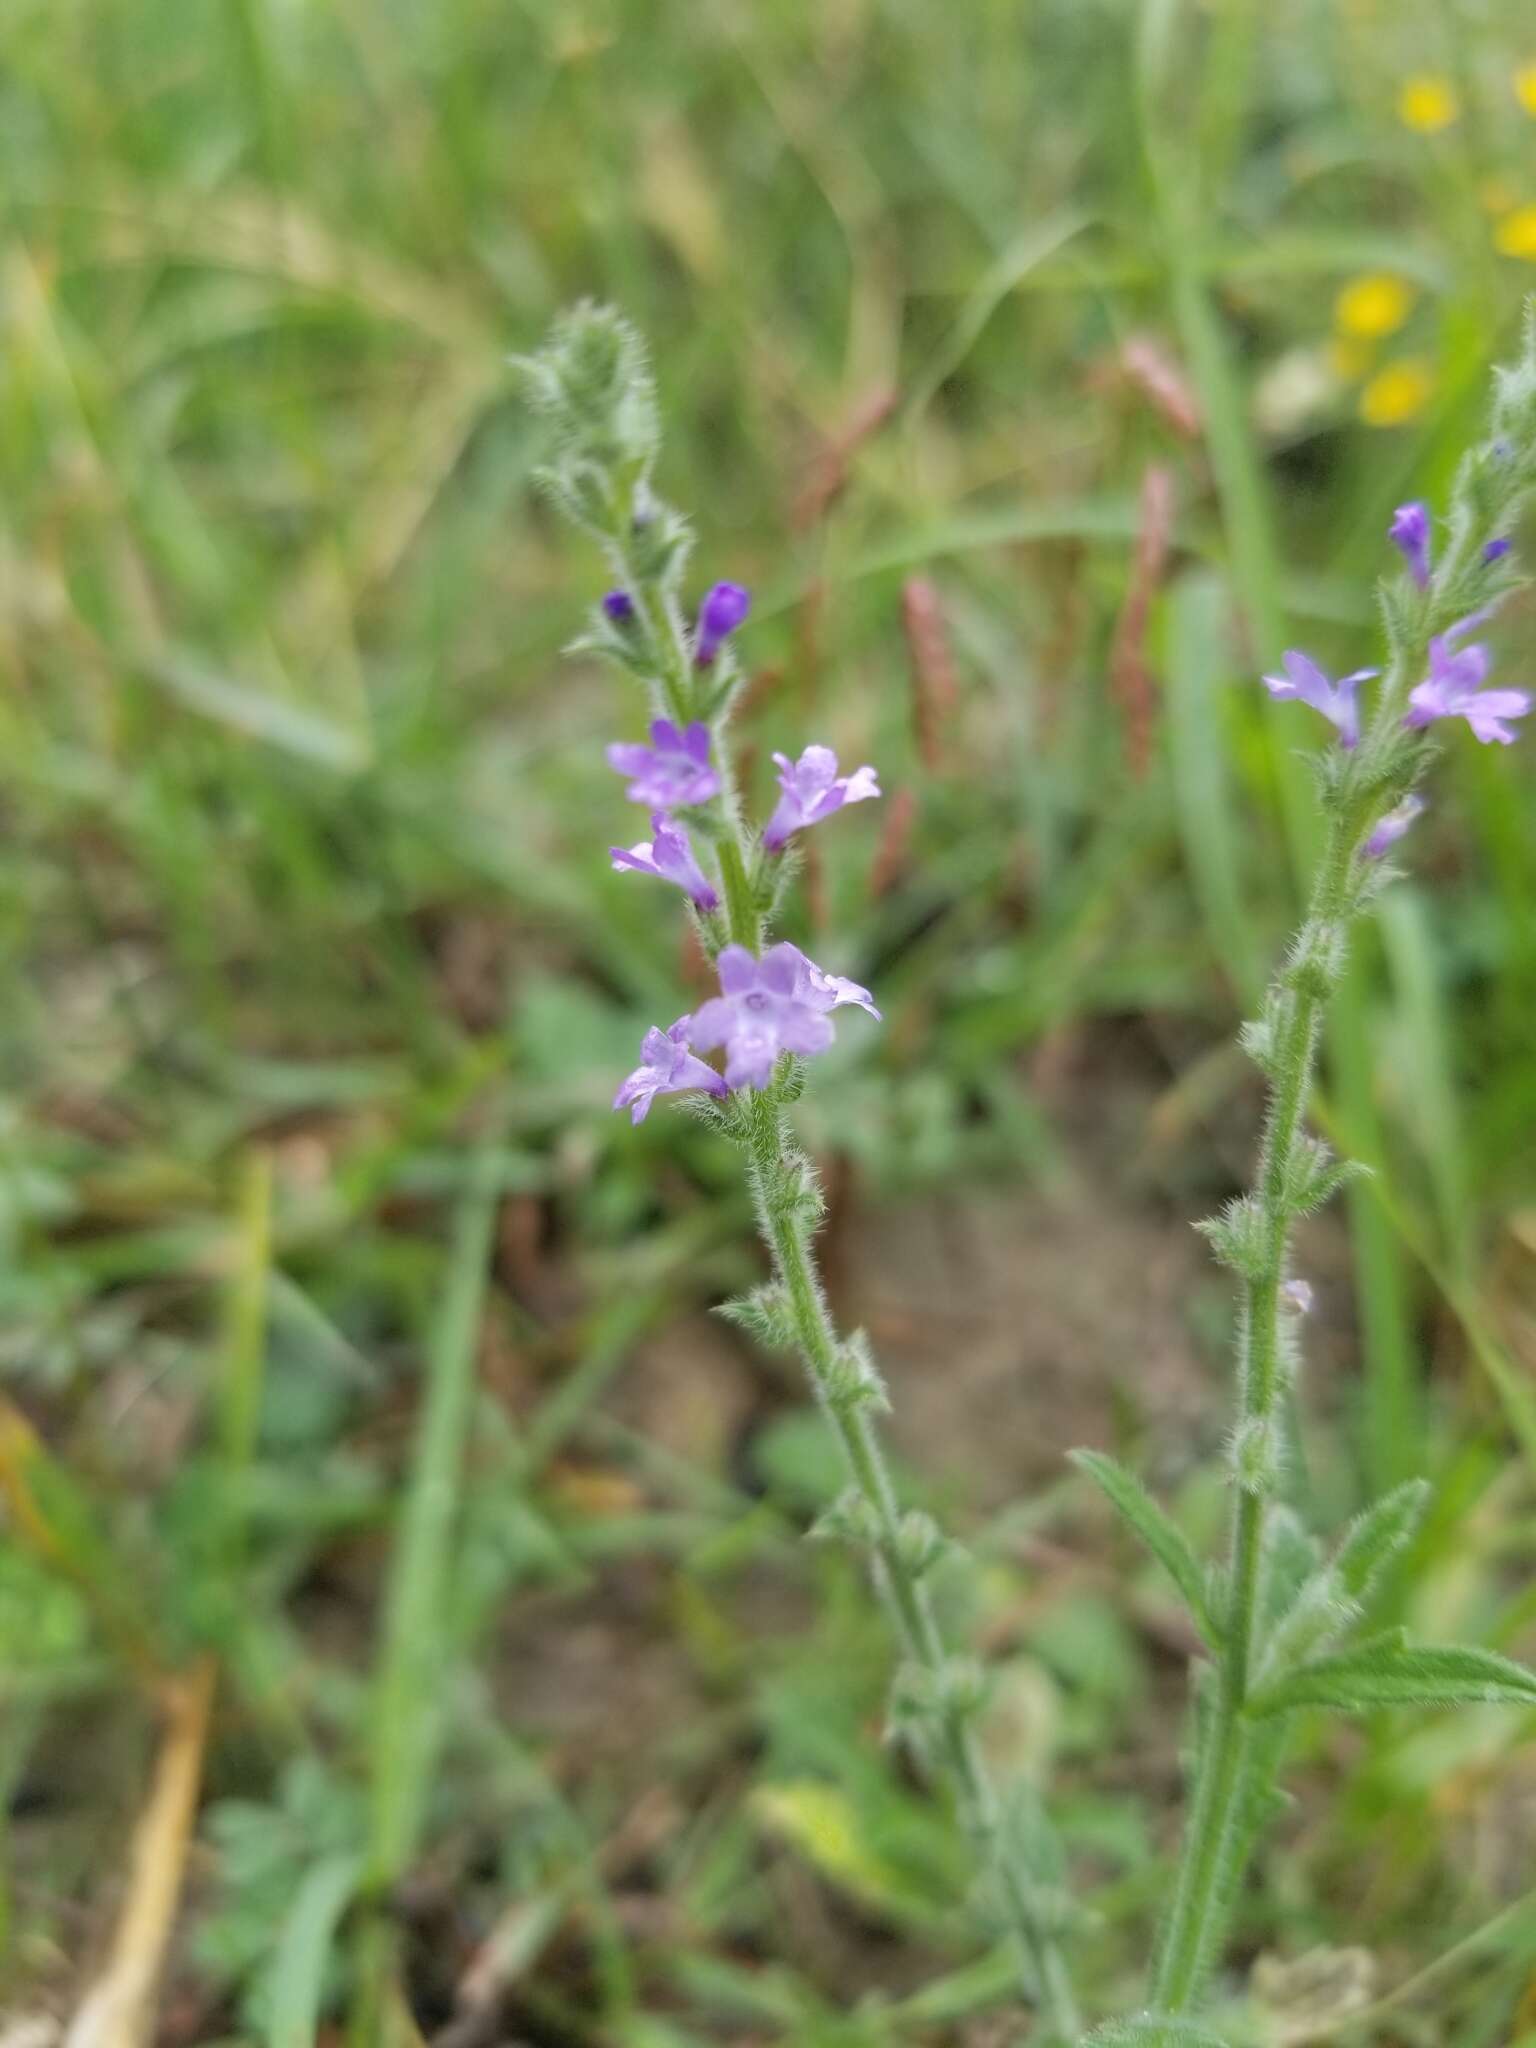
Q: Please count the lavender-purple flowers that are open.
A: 8